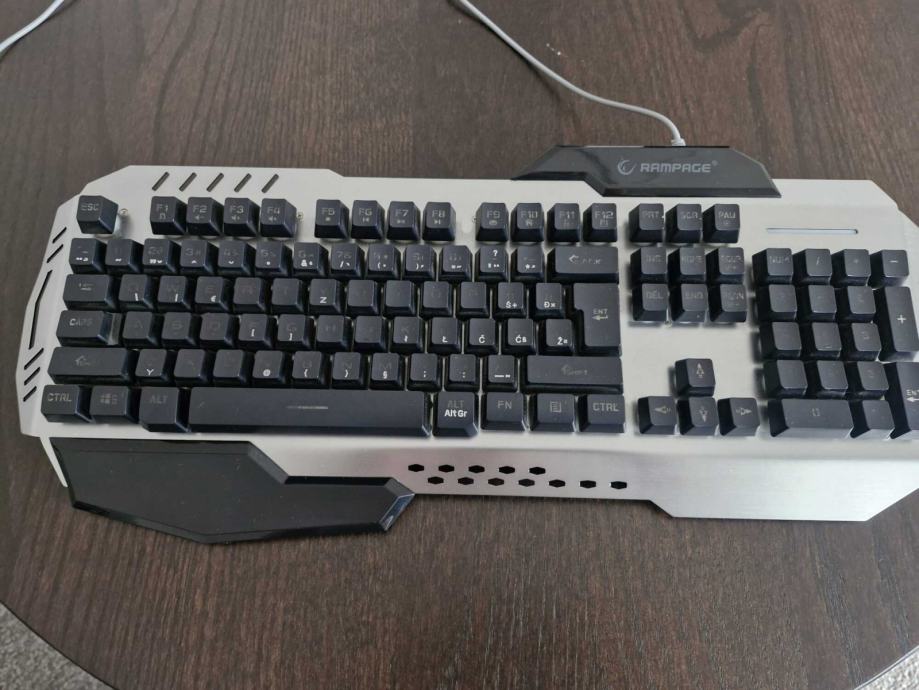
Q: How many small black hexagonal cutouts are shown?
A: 12